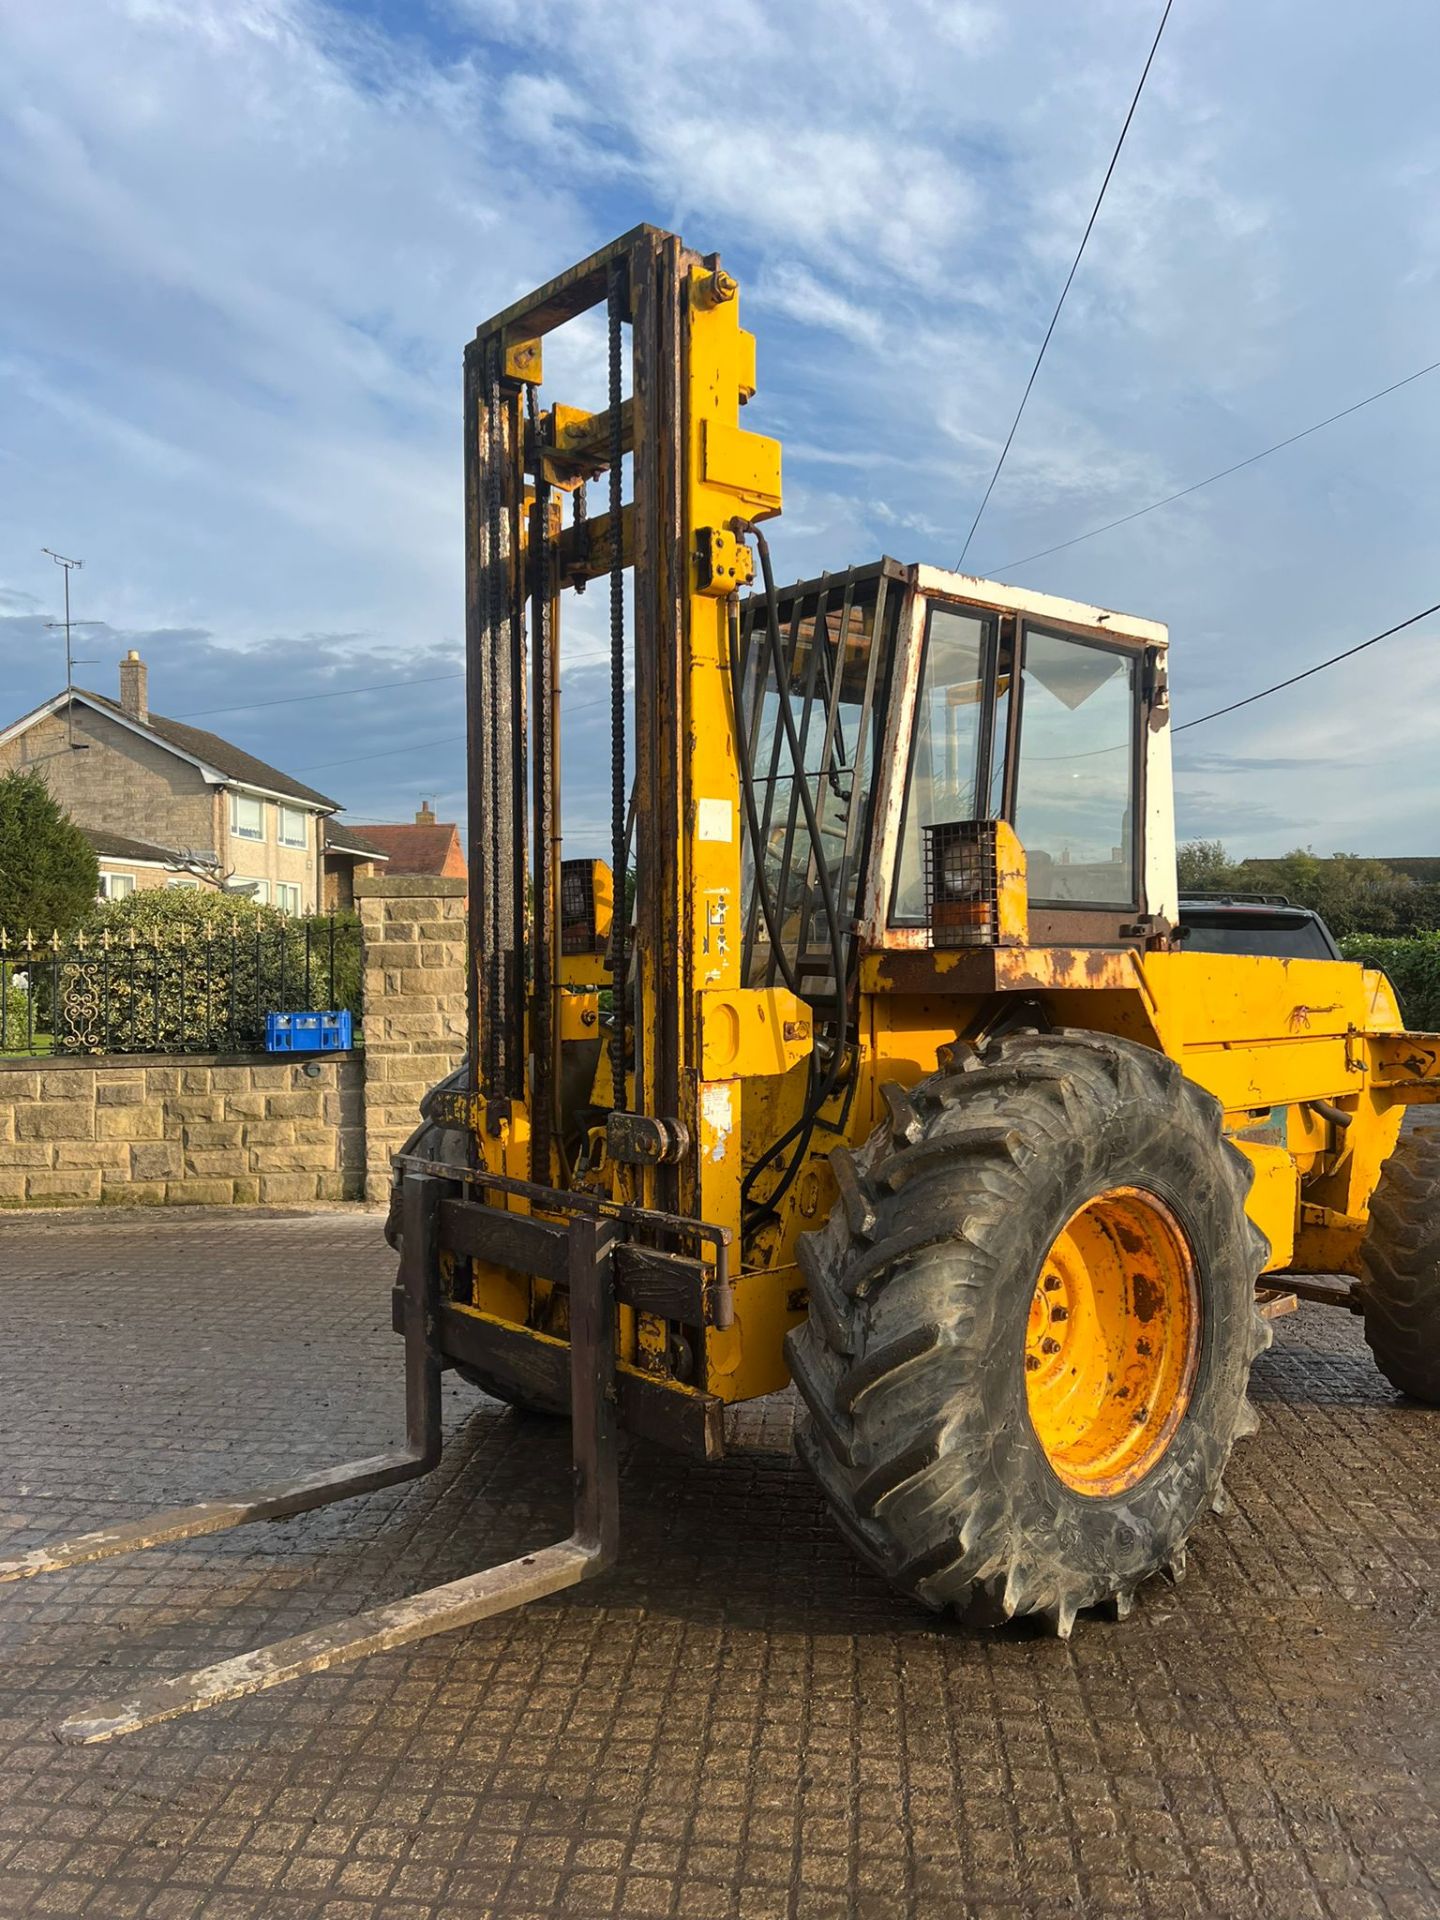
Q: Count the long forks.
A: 2